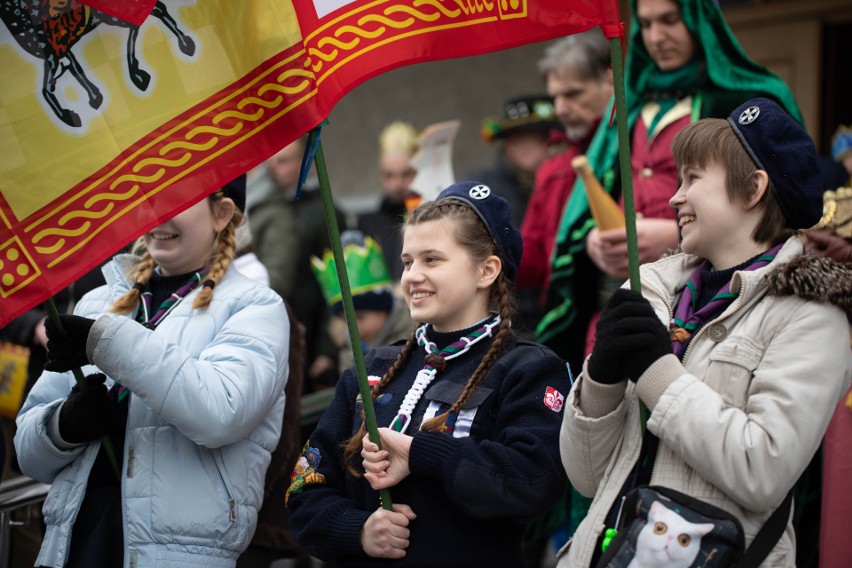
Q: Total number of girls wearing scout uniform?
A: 3